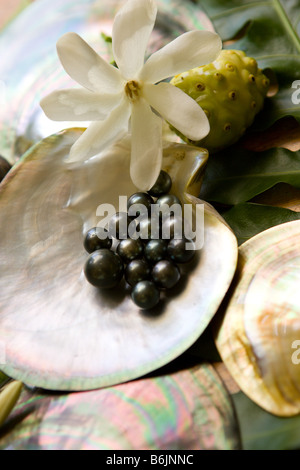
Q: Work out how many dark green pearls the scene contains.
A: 14